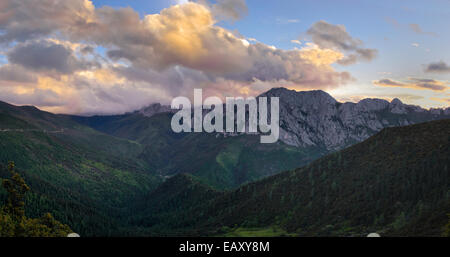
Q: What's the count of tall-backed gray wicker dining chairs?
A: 0